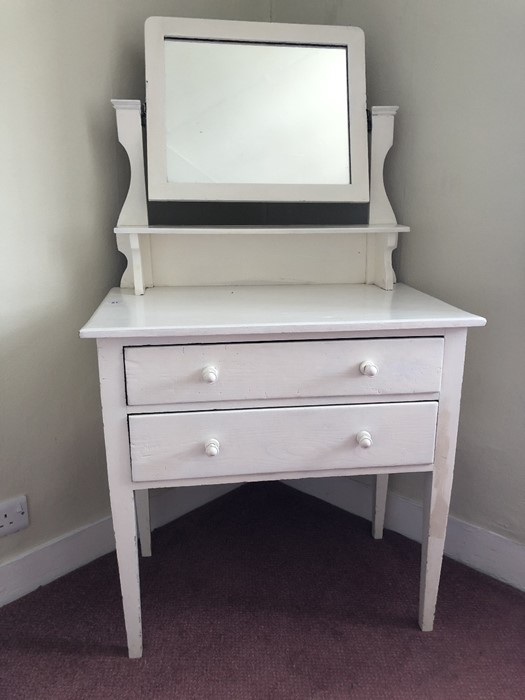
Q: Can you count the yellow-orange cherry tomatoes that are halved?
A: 0